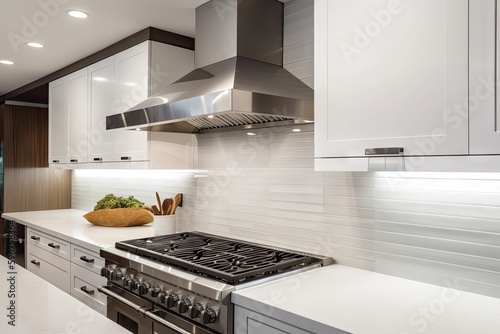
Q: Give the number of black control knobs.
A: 11